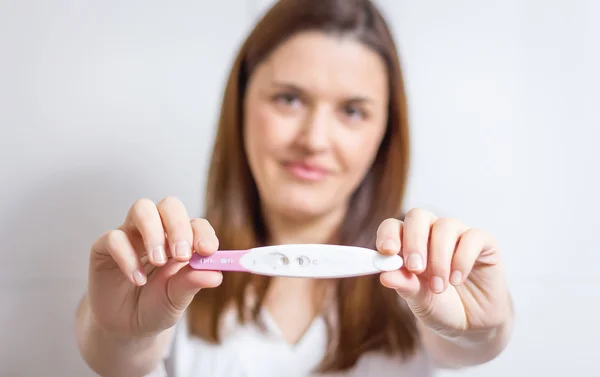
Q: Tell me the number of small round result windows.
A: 2